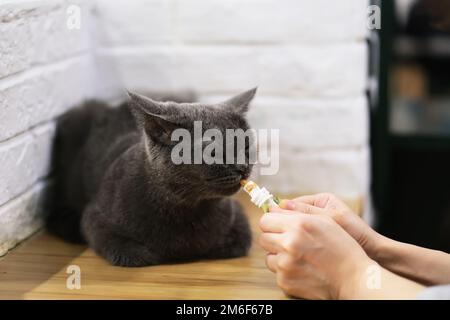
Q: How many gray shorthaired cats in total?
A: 1